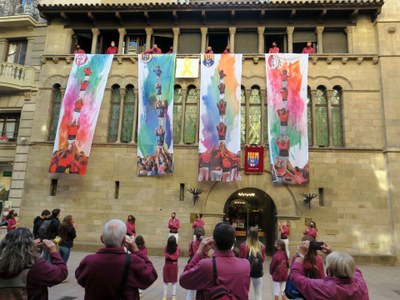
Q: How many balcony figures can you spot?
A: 8